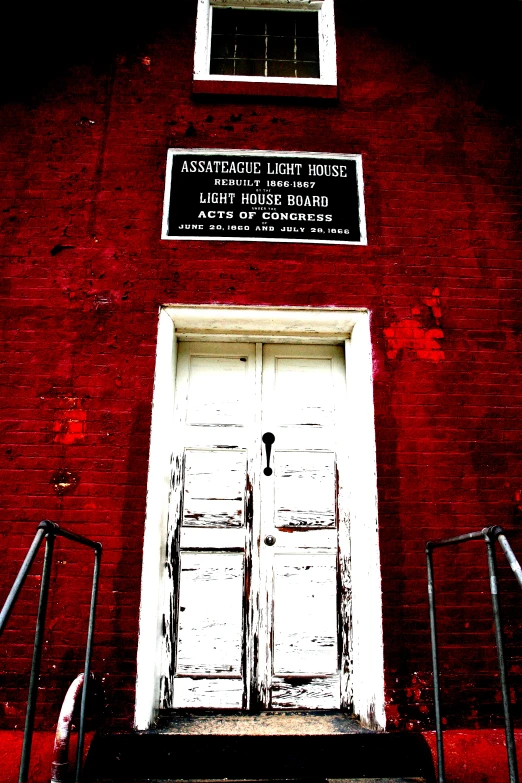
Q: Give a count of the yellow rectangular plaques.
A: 0